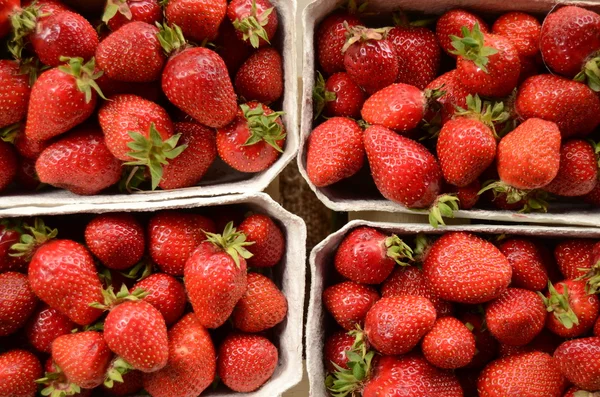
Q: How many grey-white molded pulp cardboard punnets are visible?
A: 4